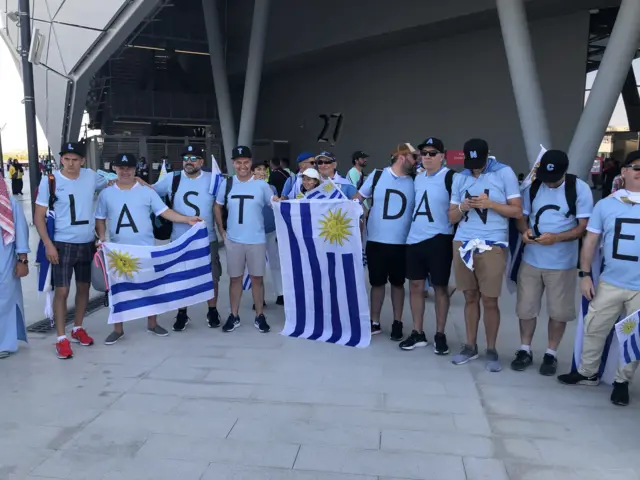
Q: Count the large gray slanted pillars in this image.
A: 4